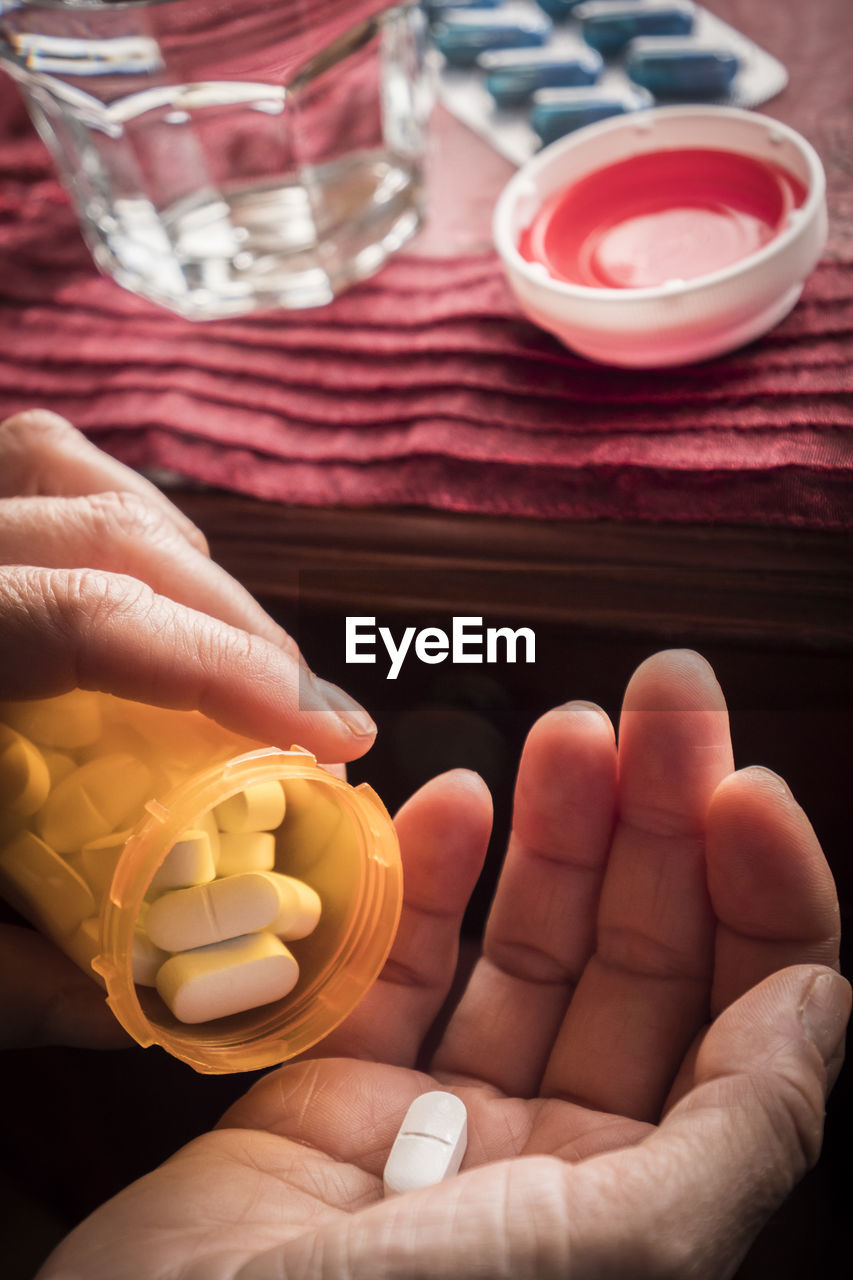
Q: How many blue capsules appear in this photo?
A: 7